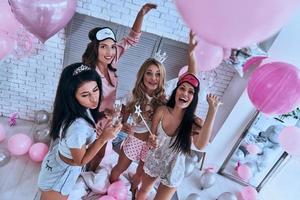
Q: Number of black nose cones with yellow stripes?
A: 0